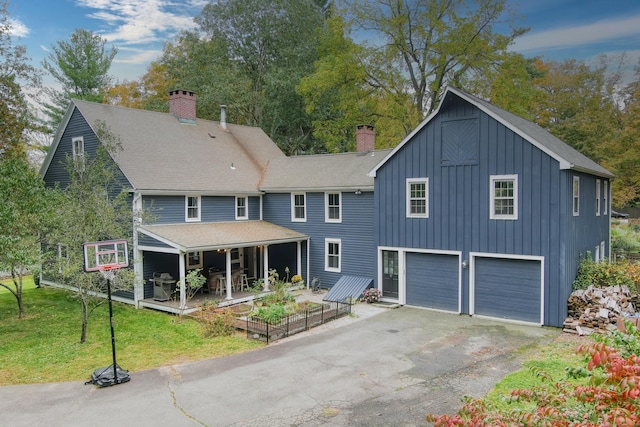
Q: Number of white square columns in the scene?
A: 4